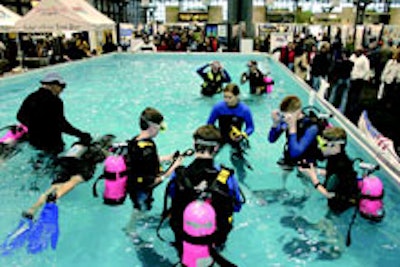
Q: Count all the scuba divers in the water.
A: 9